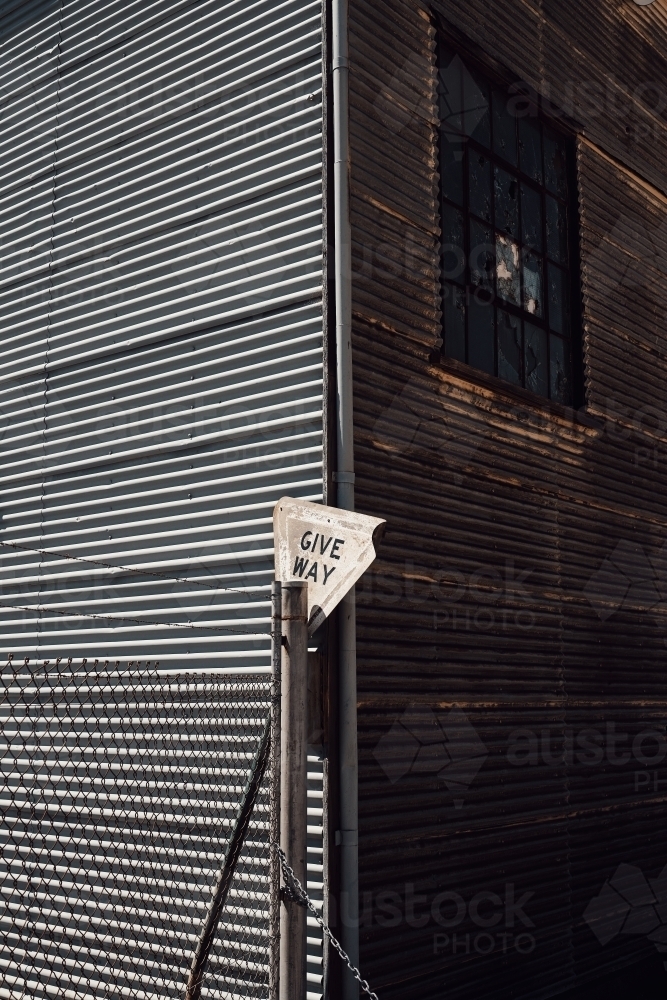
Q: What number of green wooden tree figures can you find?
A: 0